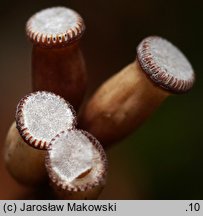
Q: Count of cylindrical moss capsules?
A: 4